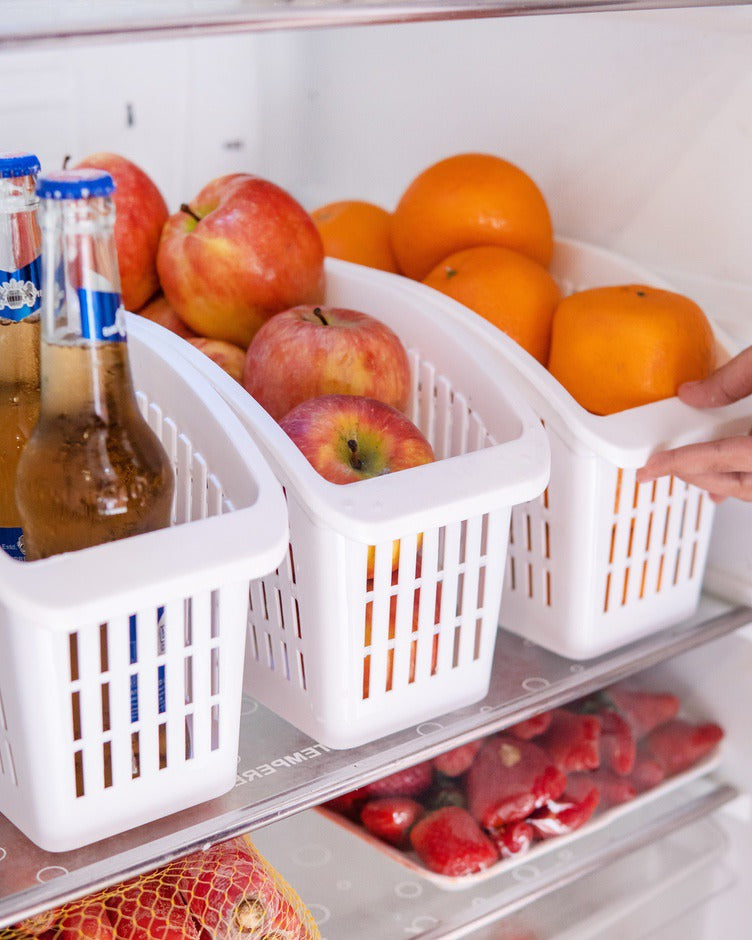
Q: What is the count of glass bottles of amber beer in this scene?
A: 2